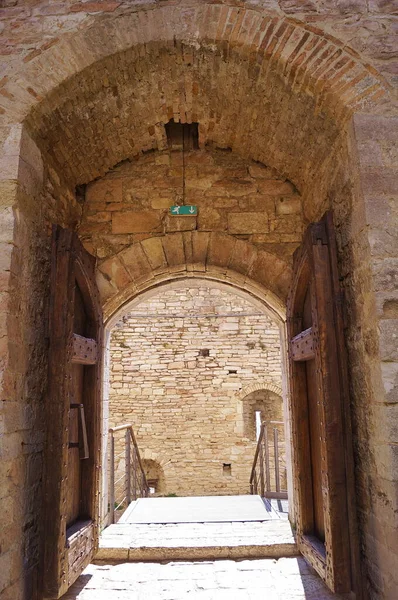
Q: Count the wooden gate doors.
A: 2